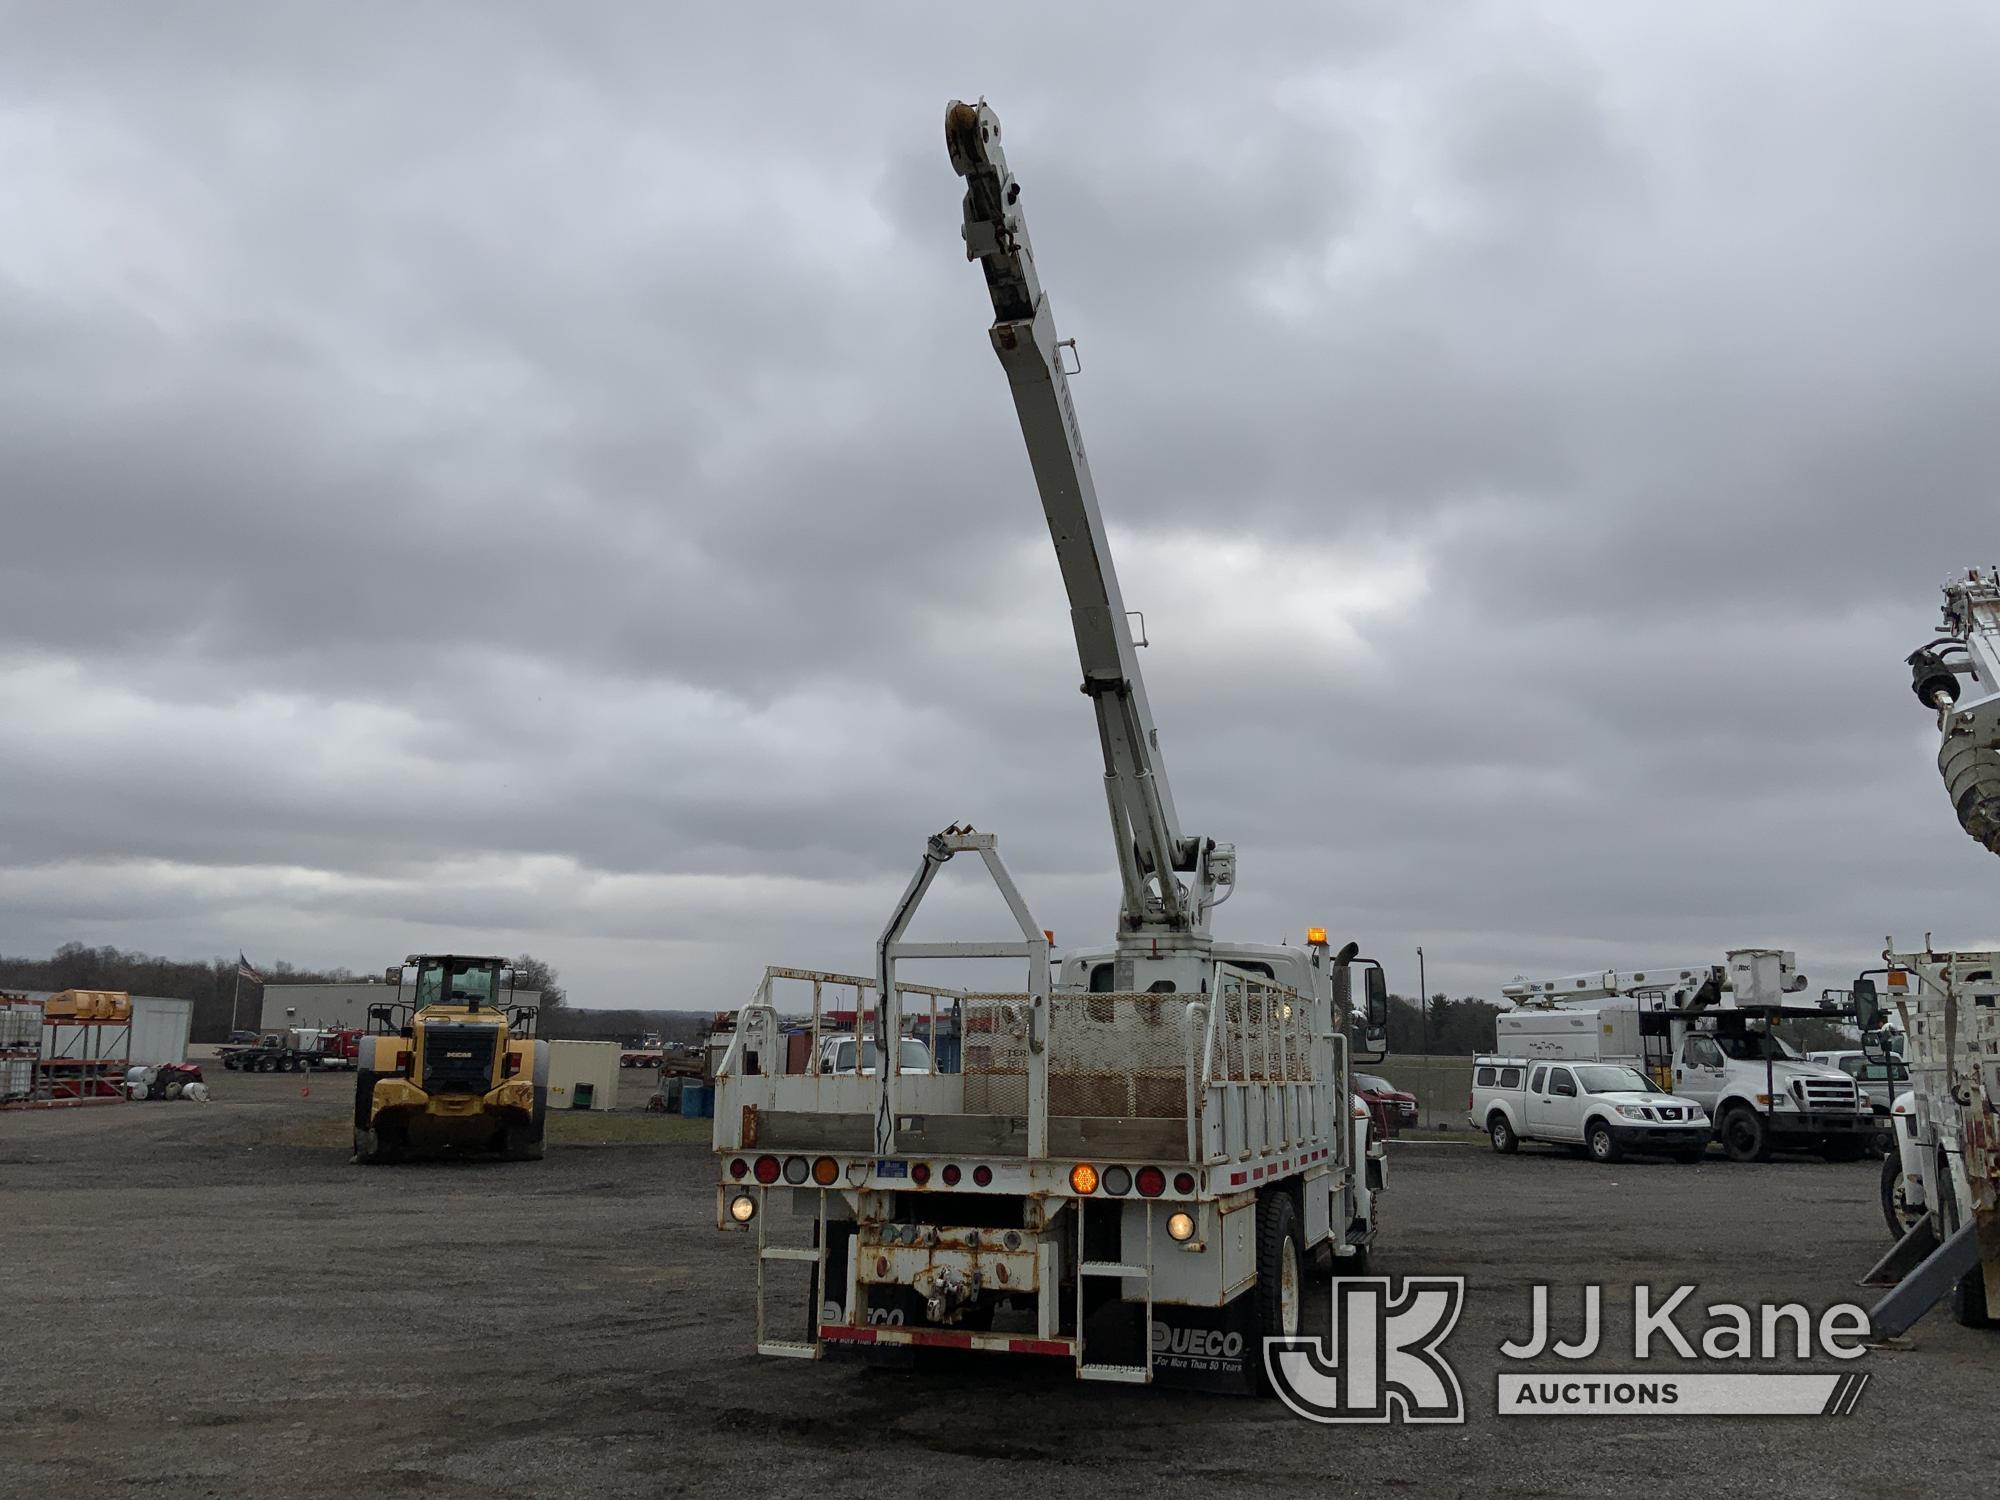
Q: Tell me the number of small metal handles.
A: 2